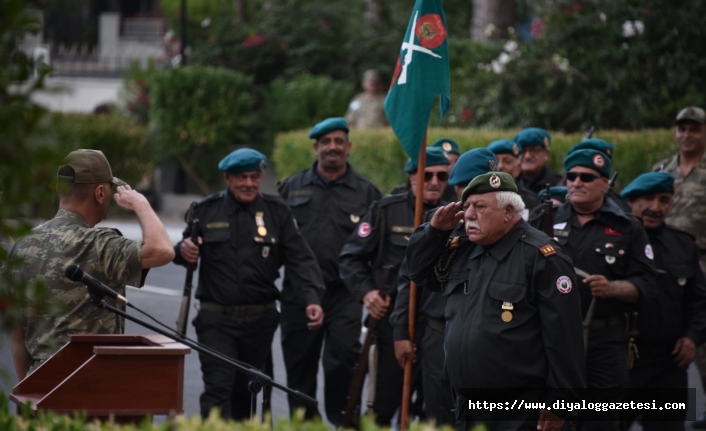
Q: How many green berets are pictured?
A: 1